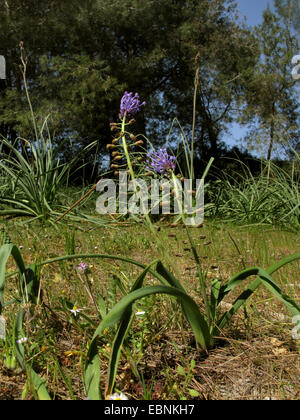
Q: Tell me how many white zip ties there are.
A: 0